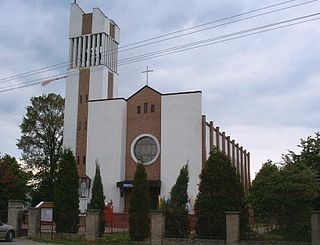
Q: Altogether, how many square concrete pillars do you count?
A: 6